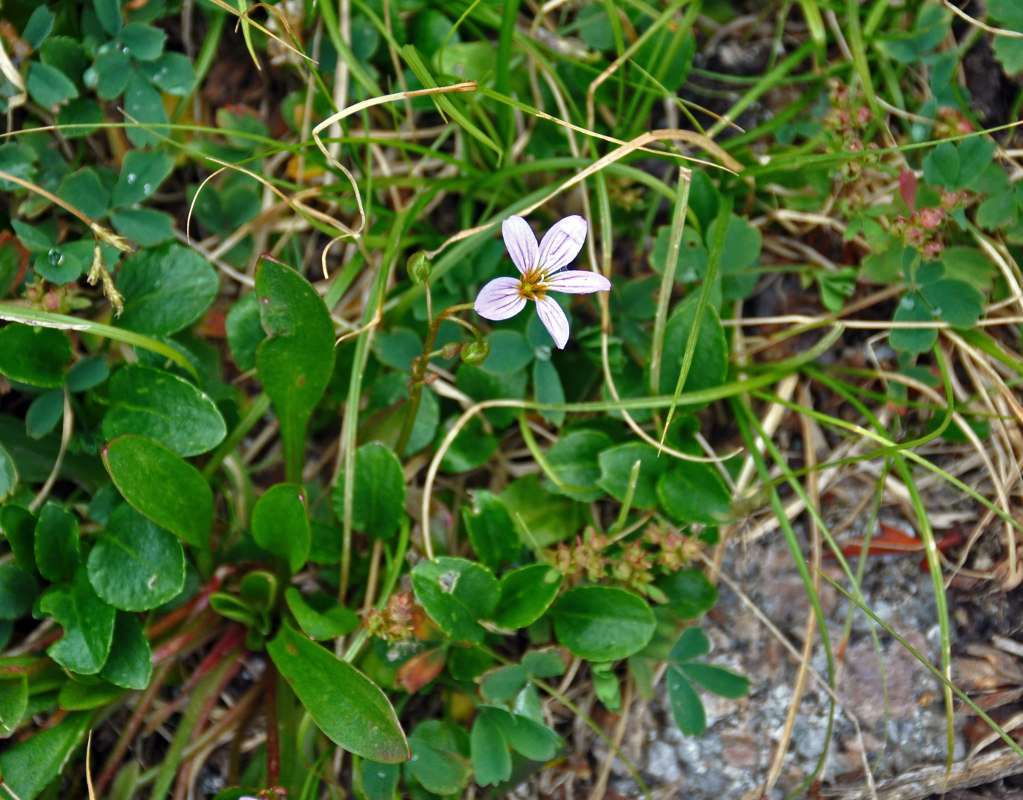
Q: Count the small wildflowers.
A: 1